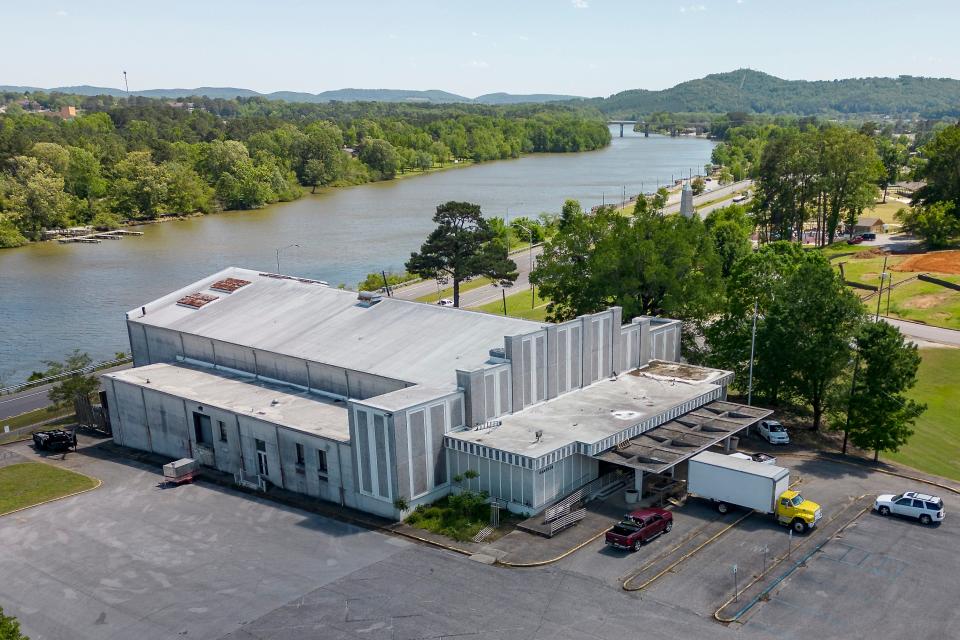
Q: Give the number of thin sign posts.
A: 3